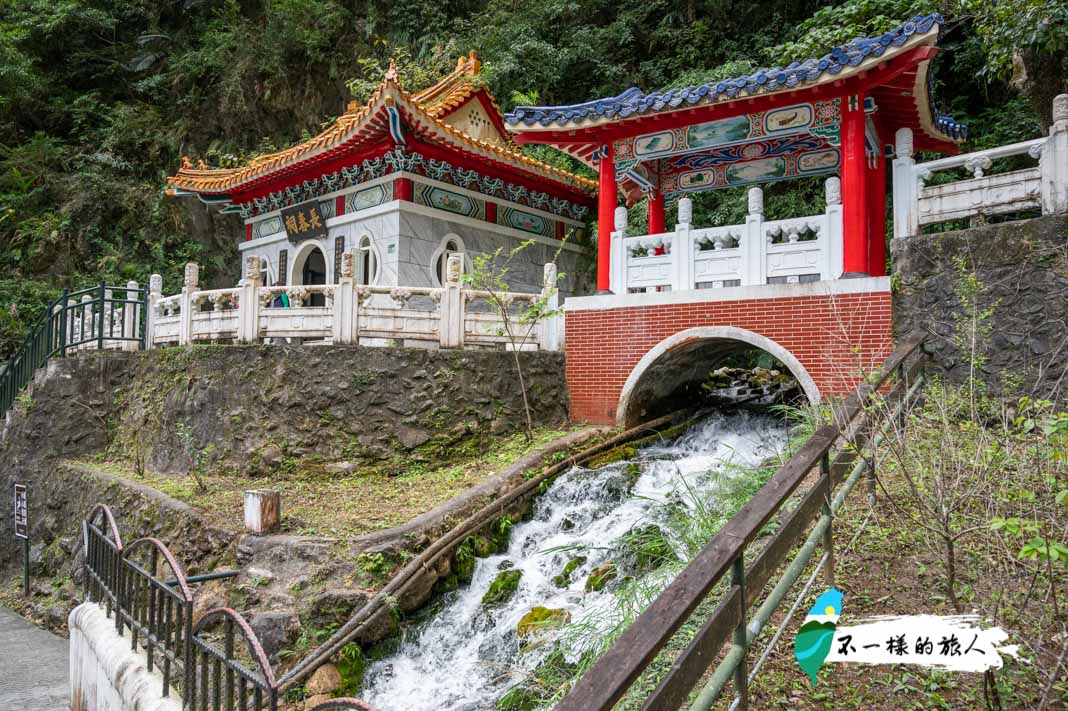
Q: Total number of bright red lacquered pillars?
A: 4